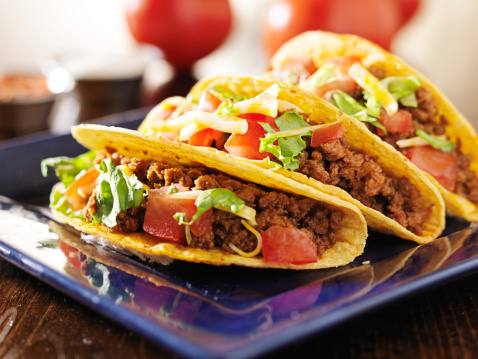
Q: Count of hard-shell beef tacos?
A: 3